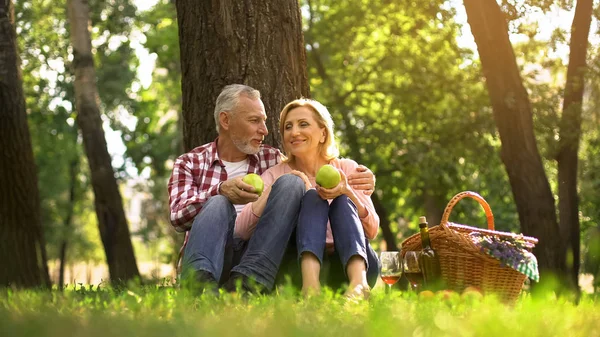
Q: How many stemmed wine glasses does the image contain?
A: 2